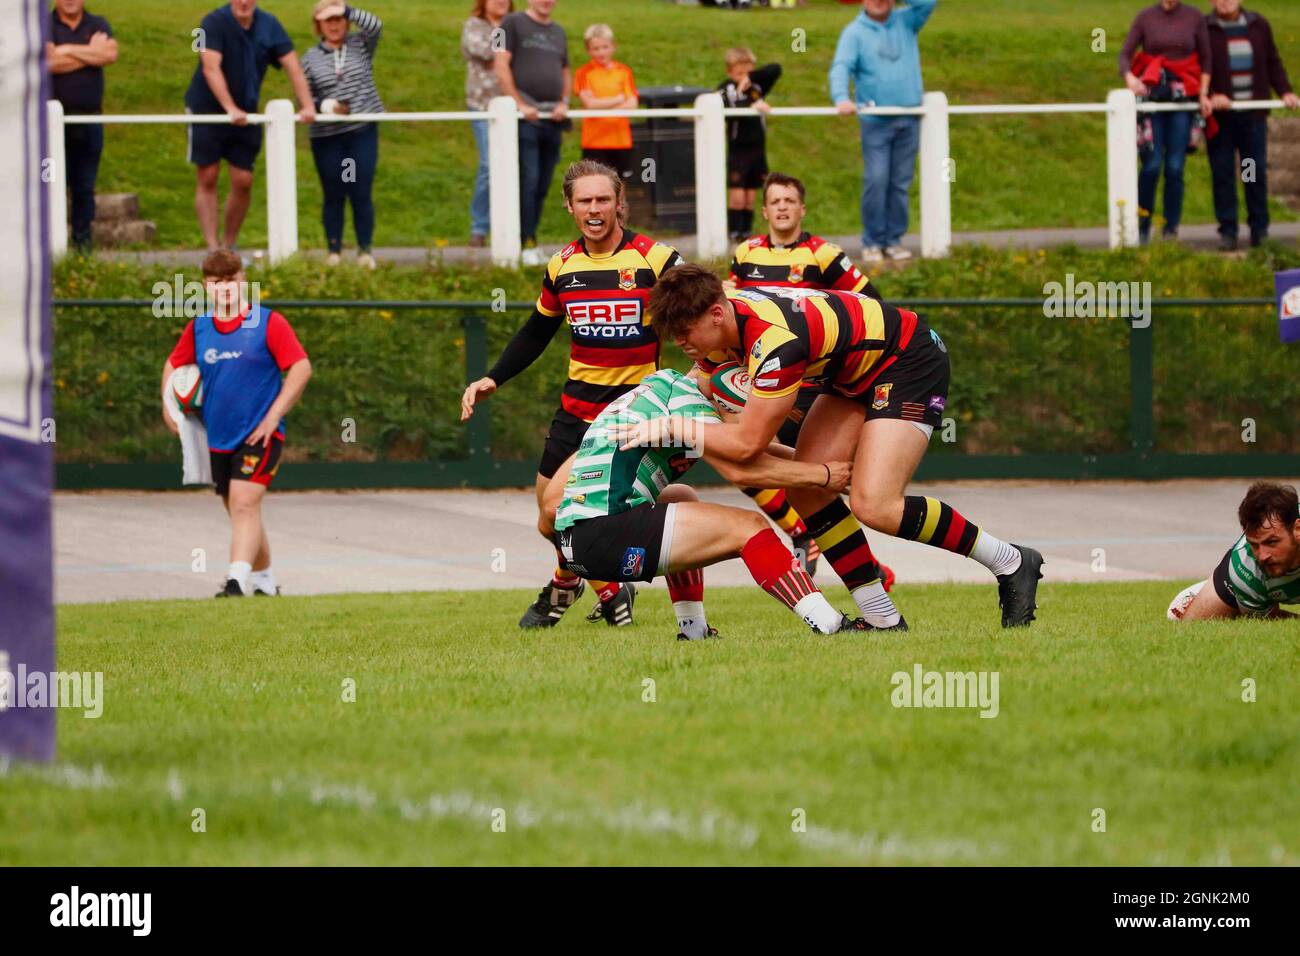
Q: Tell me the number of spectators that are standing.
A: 10